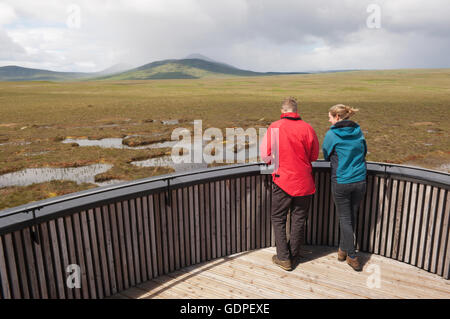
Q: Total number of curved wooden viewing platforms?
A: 1